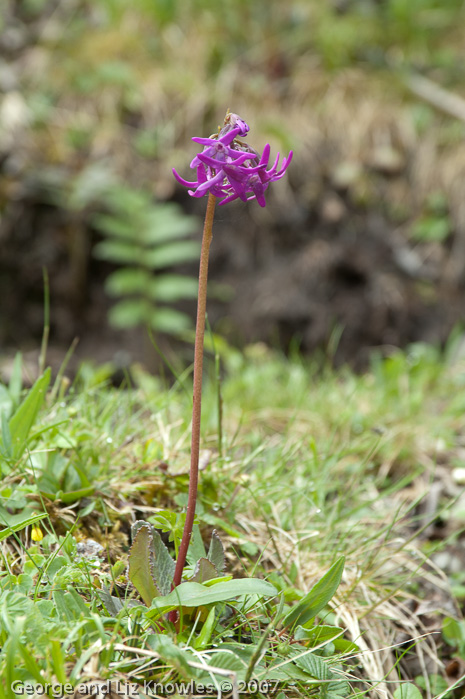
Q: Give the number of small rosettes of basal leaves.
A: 1